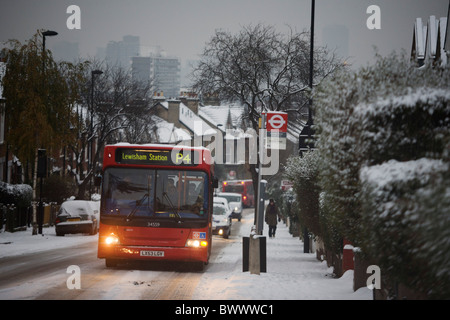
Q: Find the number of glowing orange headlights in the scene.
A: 2